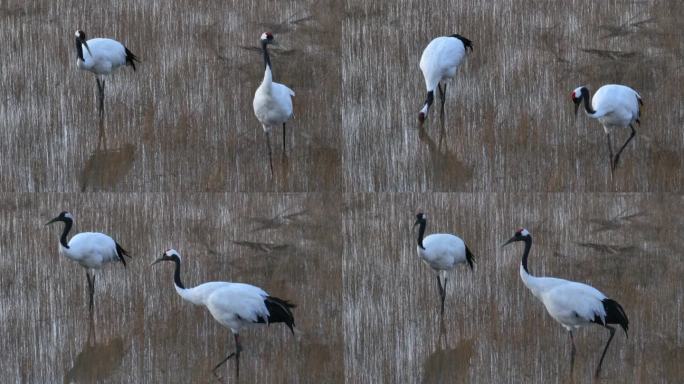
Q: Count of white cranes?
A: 8